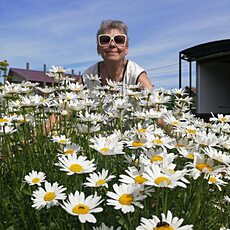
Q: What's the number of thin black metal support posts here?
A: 2